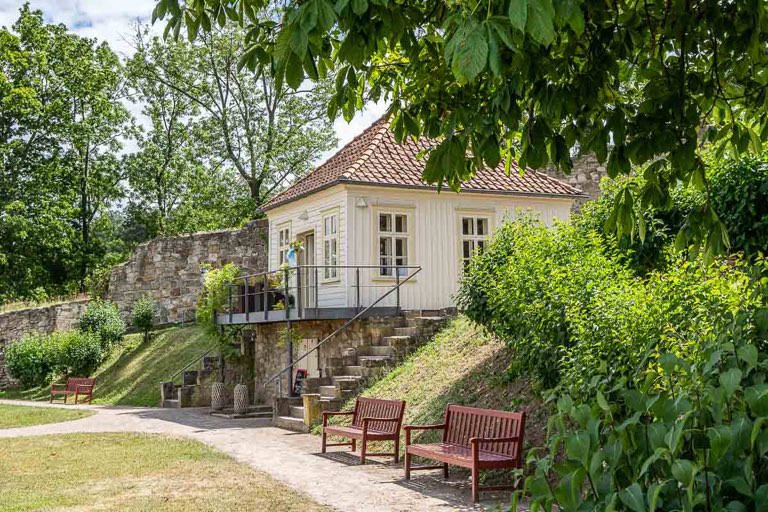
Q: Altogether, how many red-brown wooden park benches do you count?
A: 3